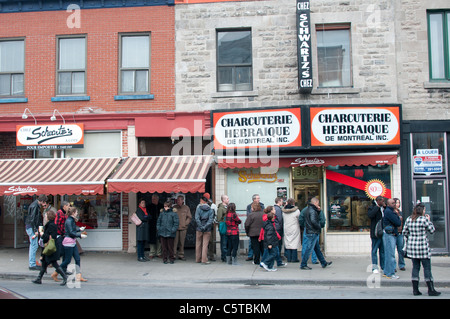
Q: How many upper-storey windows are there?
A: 6